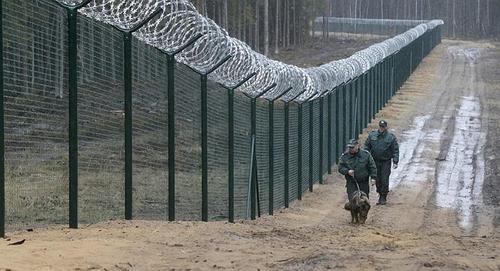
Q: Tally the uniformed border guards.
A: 2